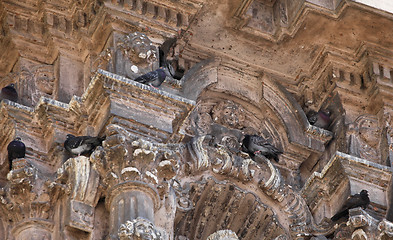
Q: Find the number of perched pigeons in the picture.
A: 7